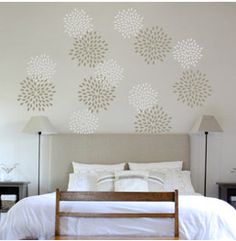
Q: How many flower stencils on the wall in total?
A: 13